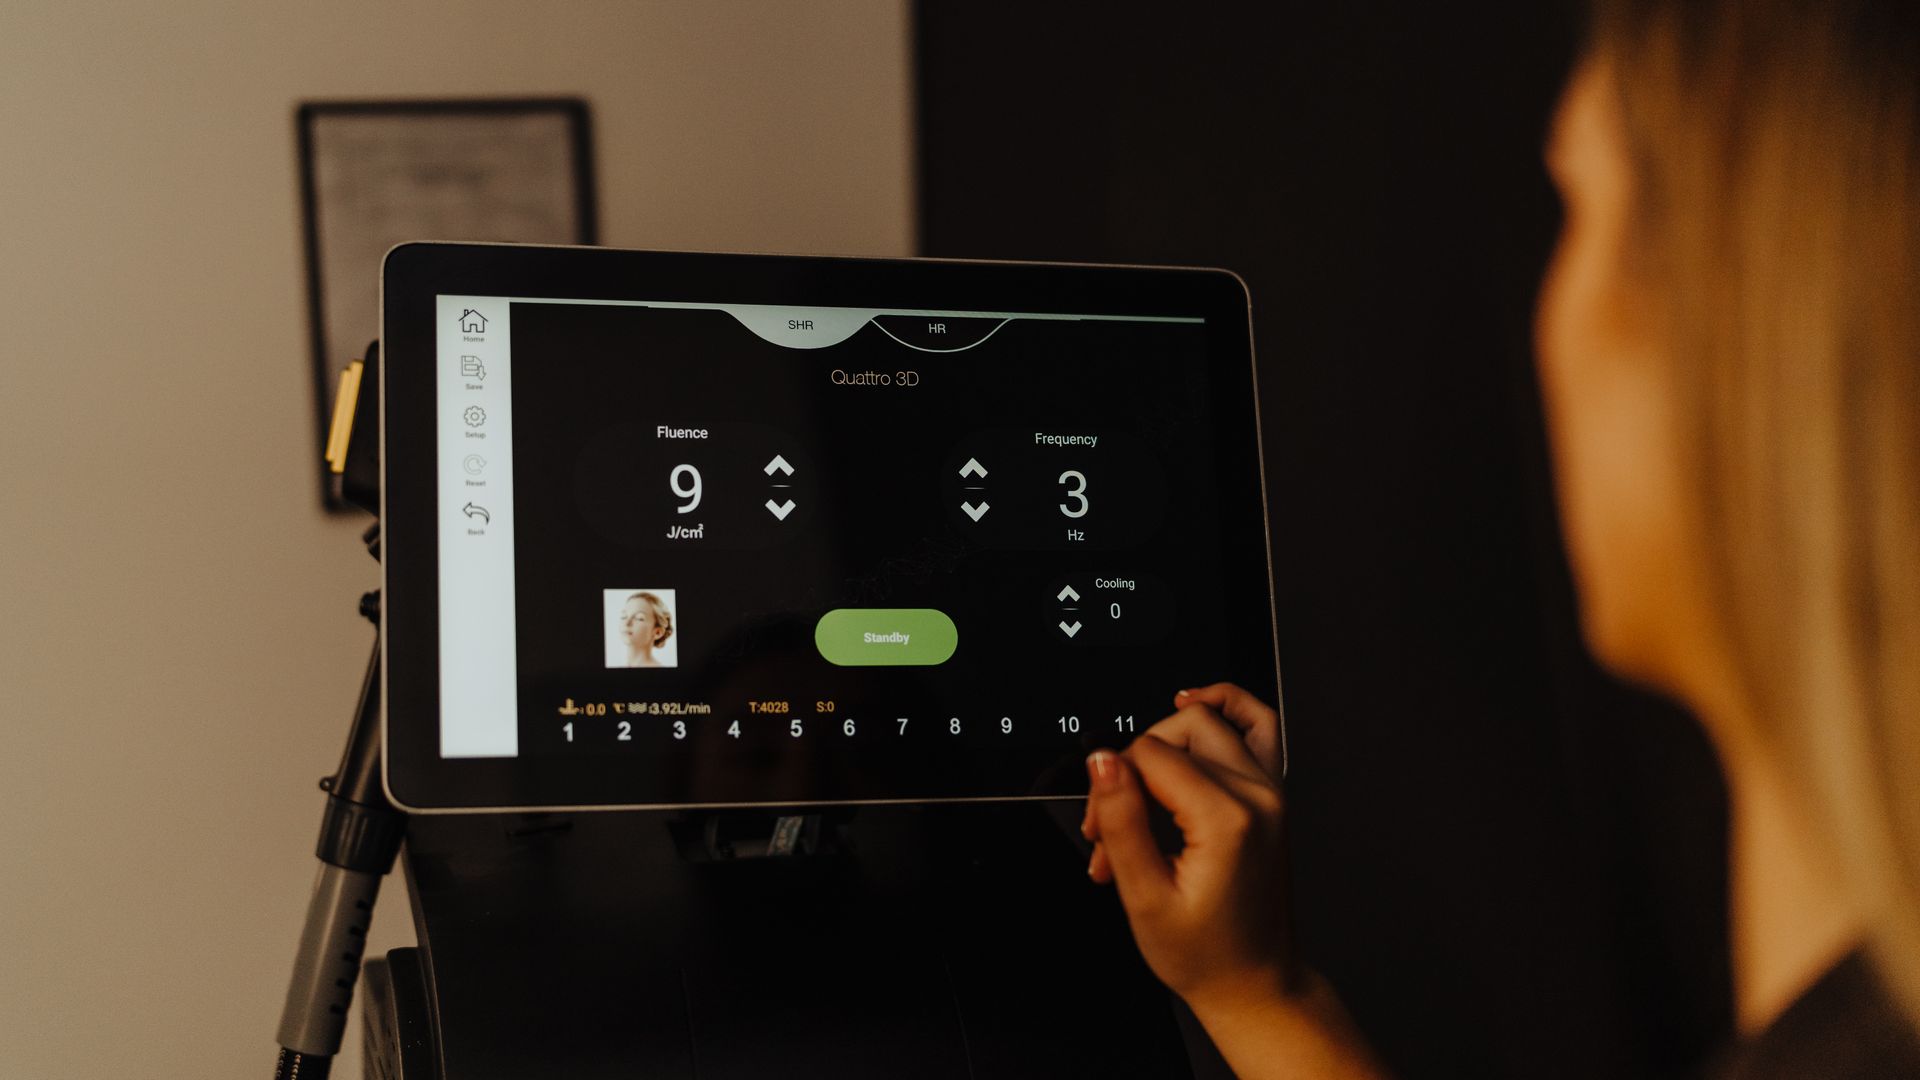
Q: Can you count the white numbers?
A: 14